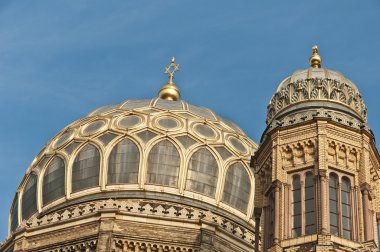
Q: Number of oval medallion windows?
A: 6